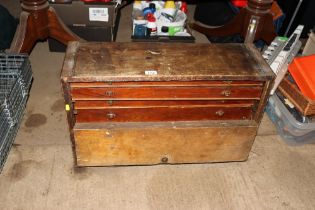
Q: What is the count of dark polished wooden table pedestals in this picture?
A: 2